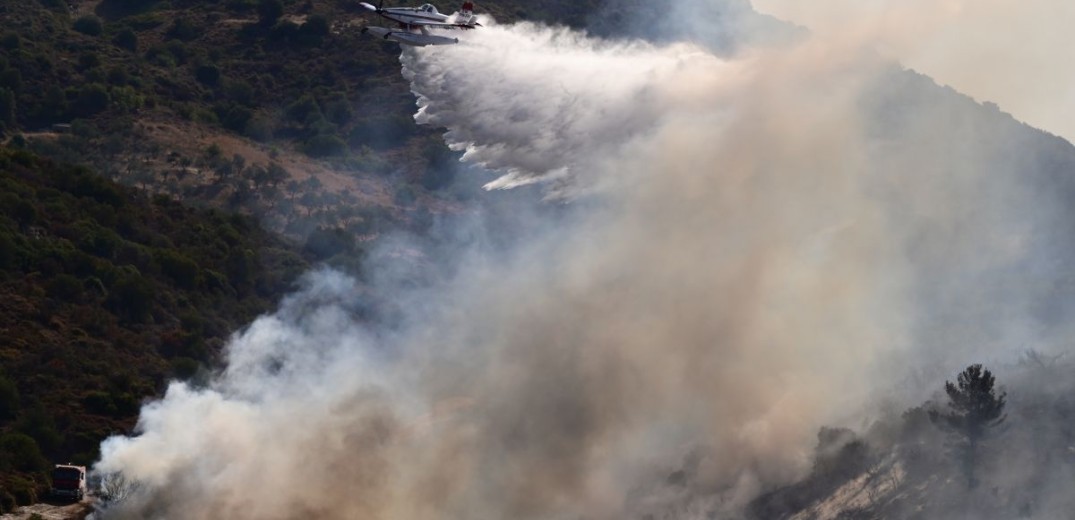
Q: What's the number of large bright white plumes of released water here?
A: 1